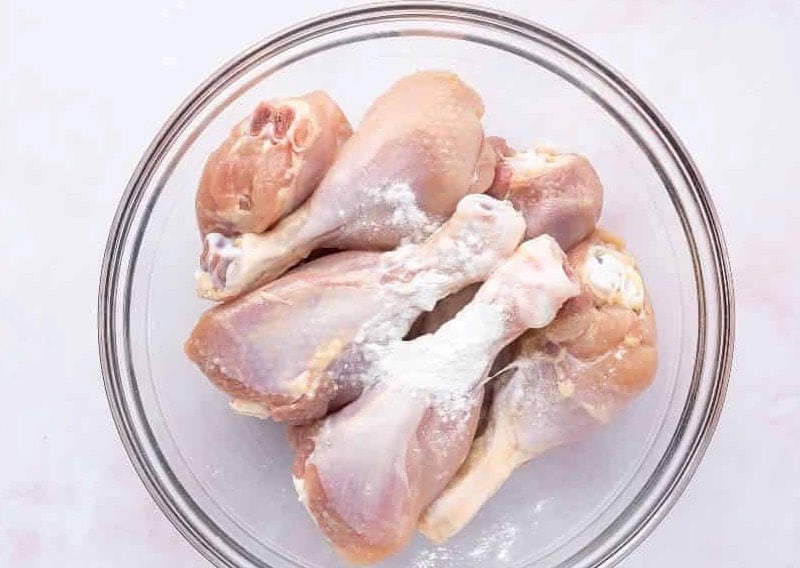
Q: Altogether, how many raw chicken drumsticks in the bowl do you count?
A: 6